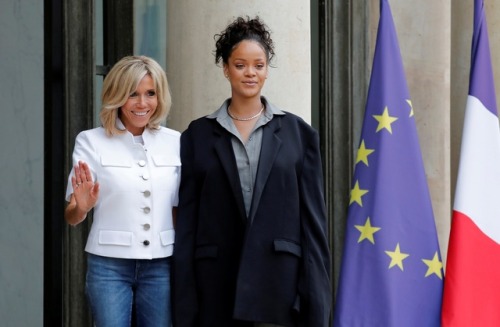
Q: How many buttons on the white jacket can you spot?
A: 6